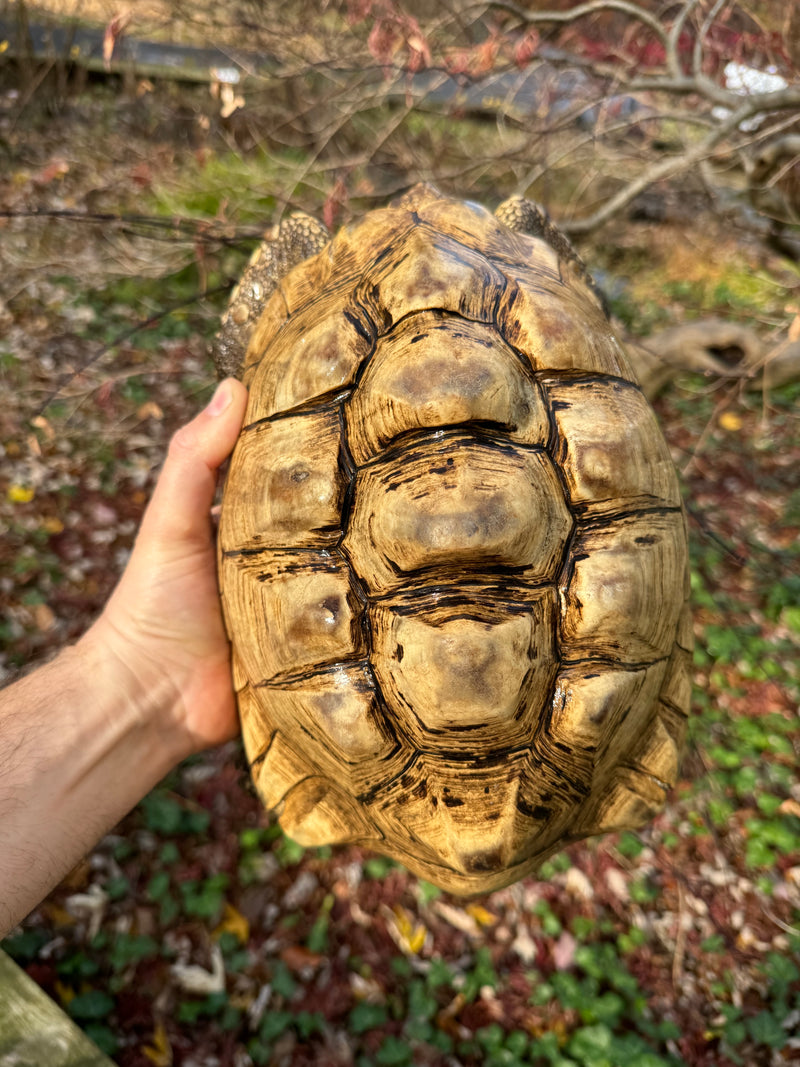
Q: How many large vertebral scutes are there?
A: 5